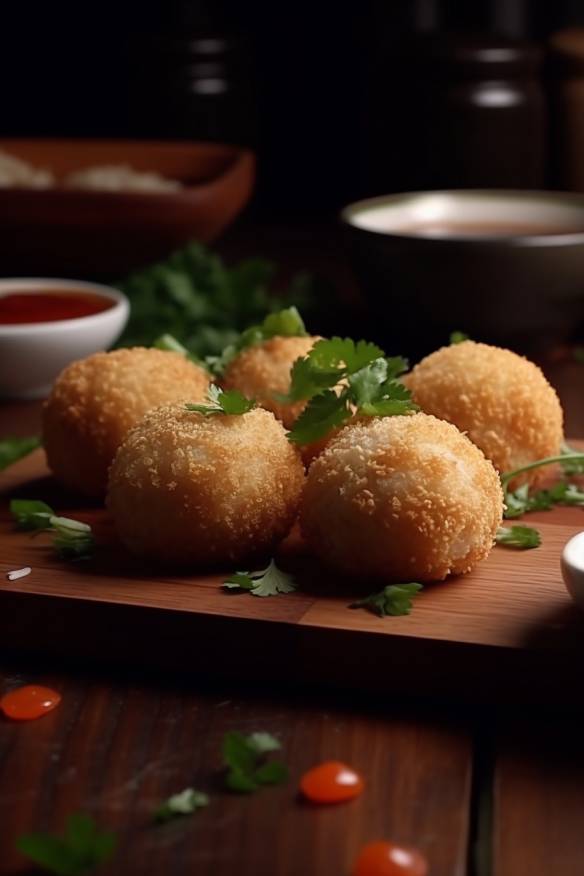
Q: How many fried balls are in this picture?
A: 5